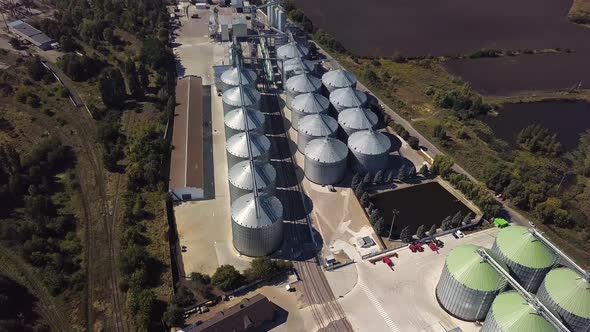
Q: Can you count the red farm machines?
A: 4